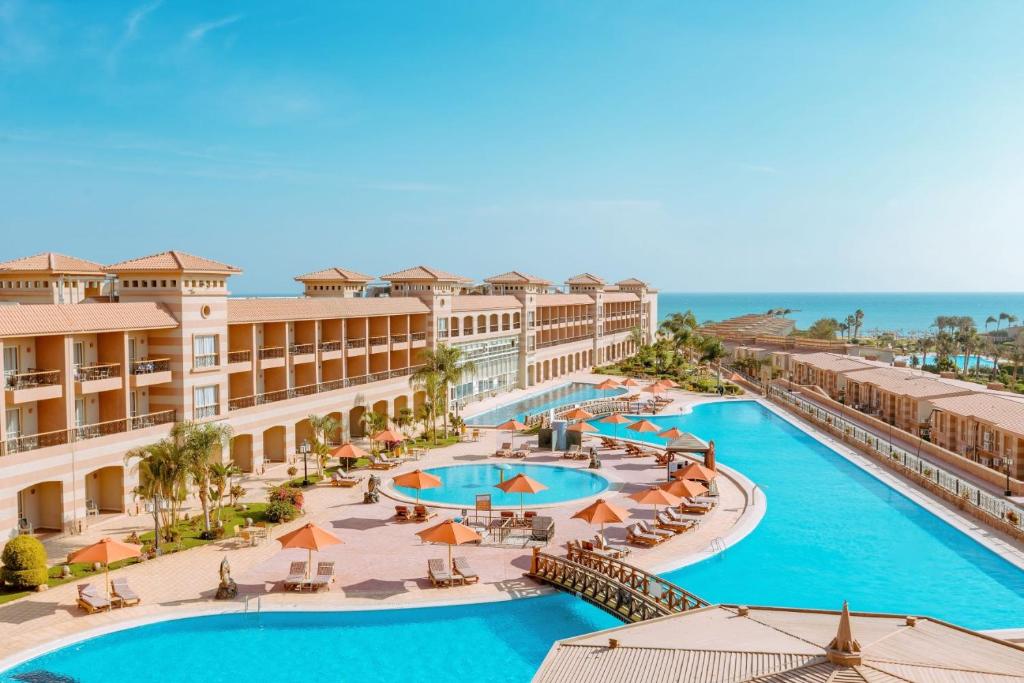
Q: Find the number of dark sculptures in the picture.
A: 3